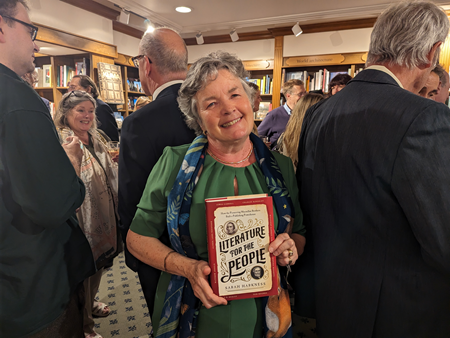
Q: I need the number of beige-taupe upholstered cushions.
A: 0